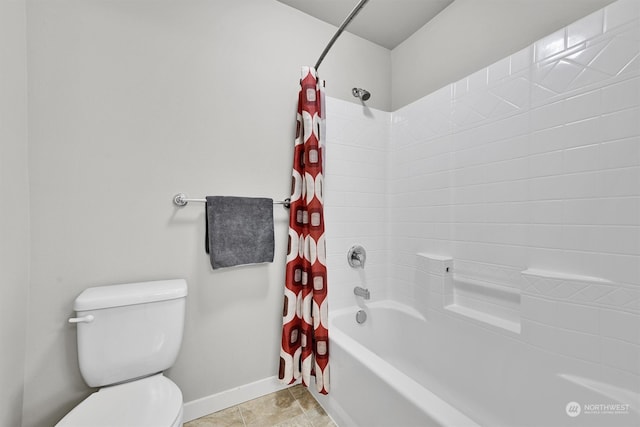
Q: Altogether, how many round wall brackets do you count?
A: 2